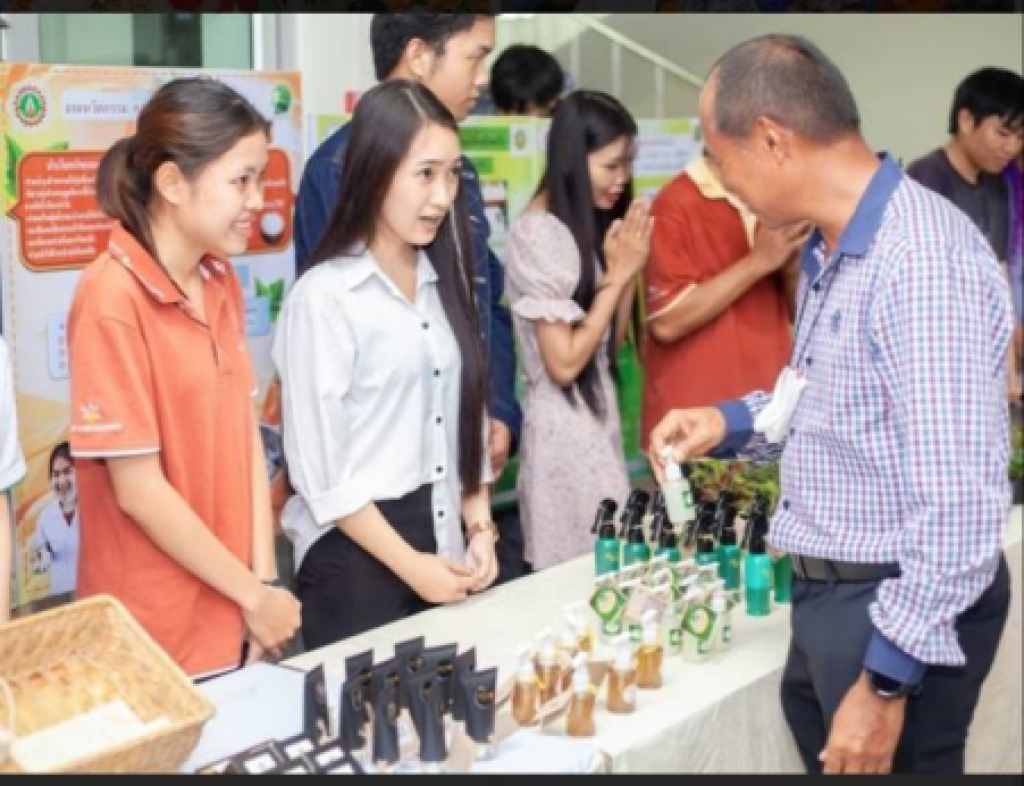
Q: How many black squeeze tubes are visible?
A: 11